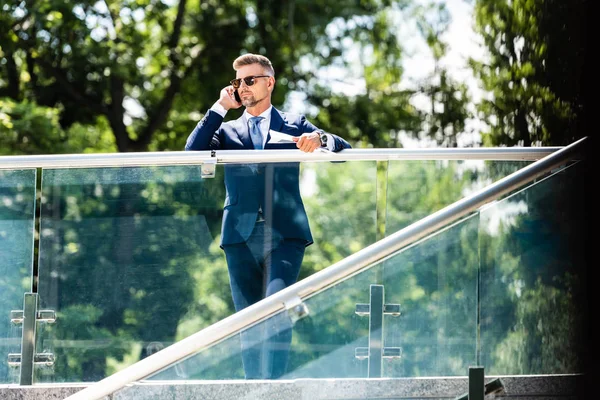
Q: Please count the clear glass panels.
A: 5